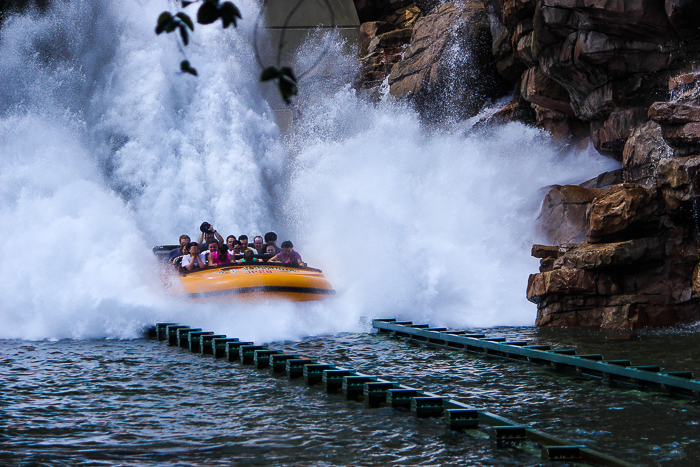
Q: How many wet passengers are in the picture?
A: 14